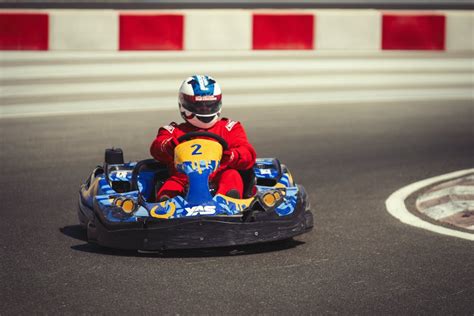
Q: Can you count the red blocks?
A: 4